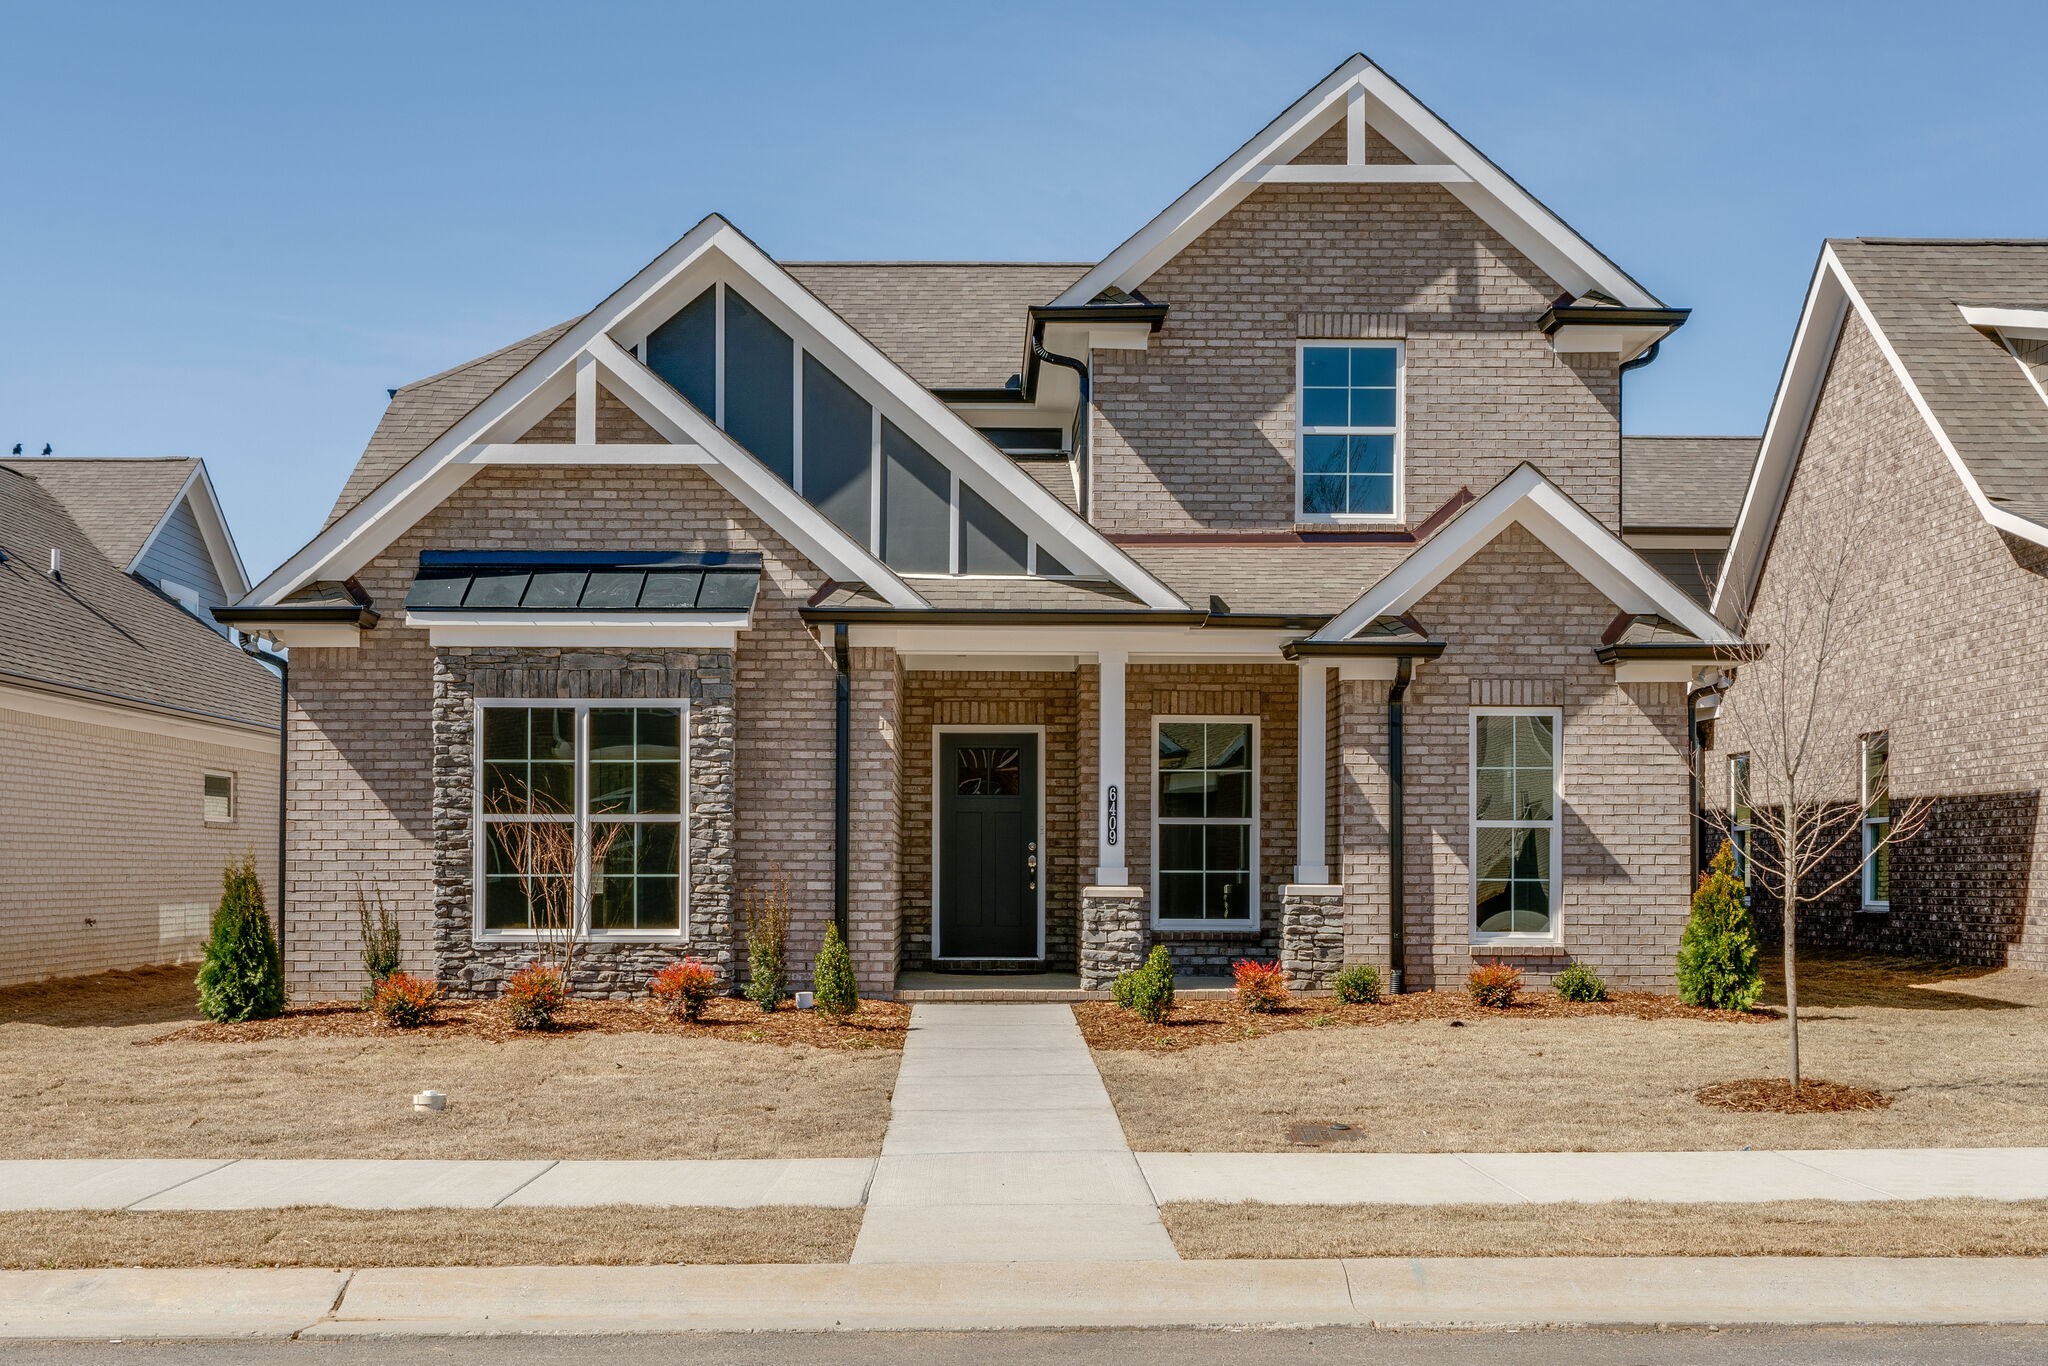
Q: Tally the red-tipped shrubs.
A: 5